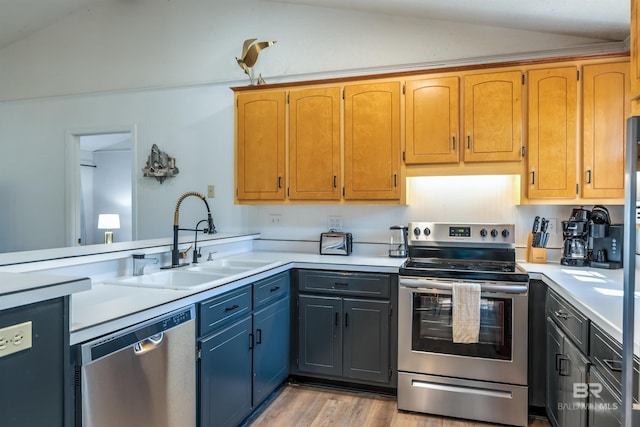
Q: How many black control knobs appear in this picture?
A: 5